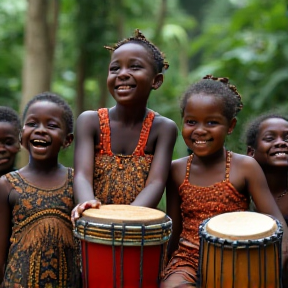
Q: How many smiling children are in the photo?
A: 5